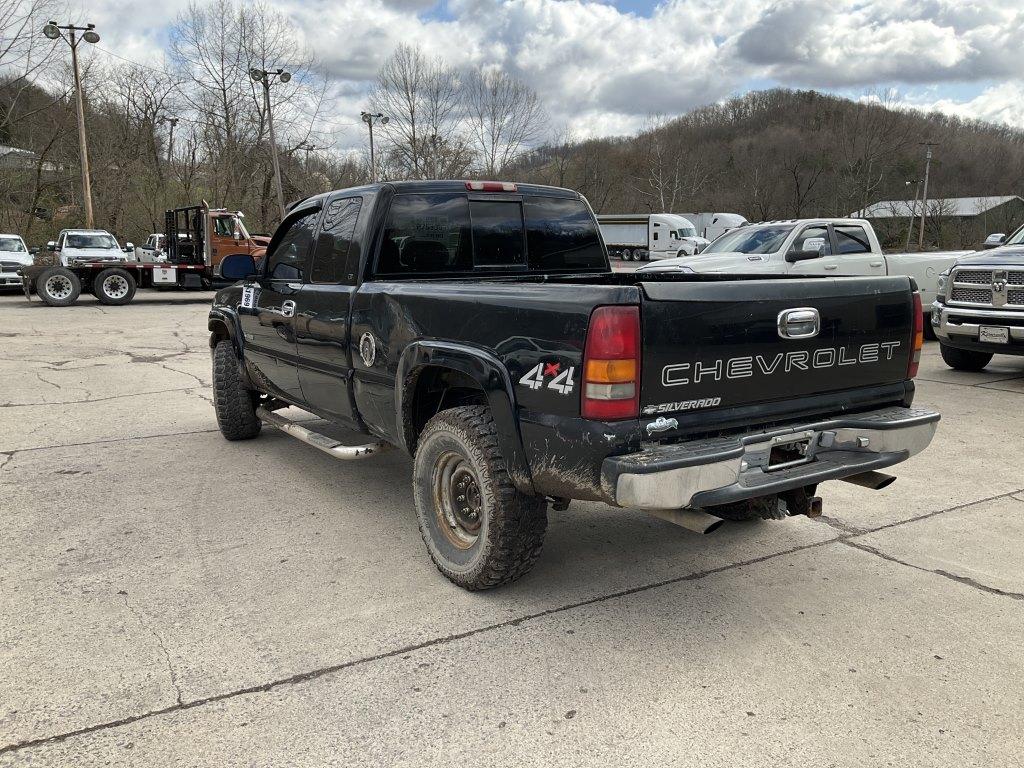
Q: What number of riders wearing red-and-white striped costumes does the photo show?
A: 0